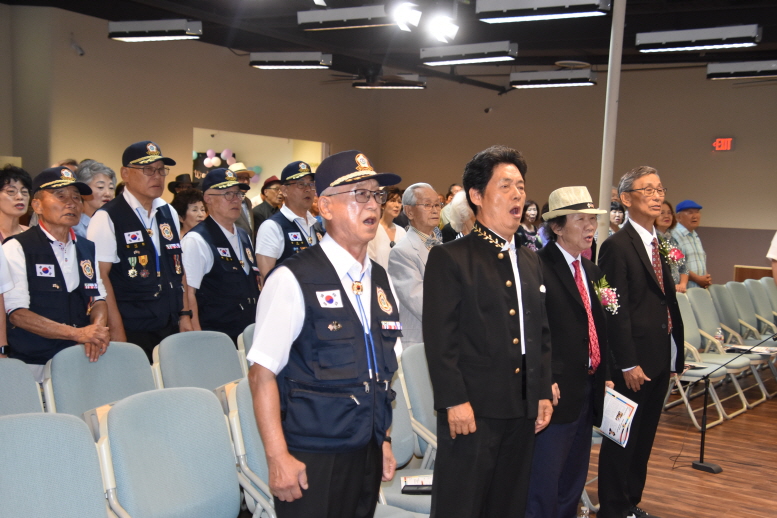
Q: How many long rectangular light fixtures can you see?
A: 9